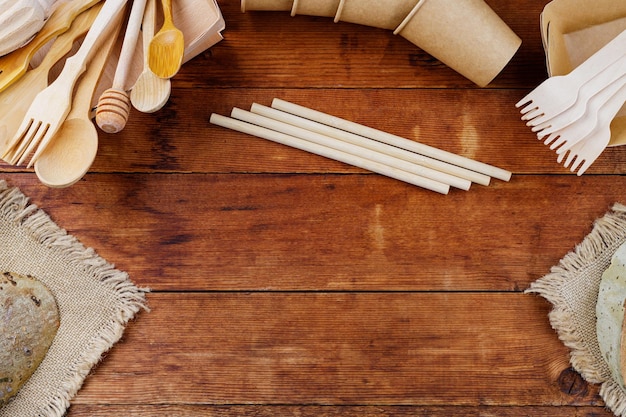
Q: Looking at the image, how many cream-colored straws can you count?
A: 4